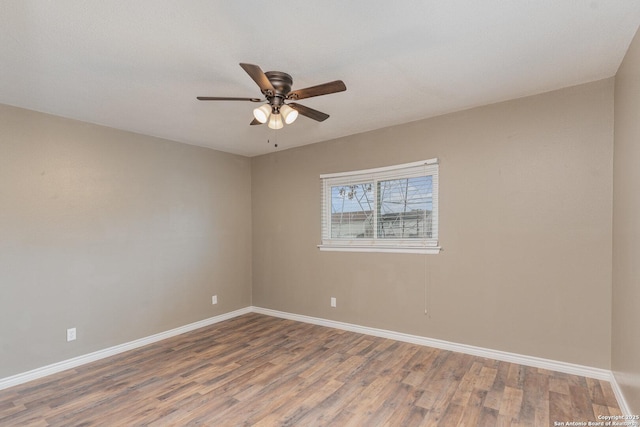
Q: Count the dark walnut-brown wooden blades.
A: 5